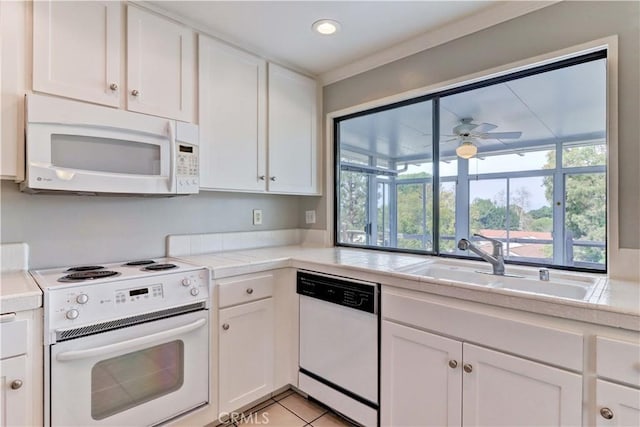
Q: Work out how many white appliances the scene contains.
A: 3